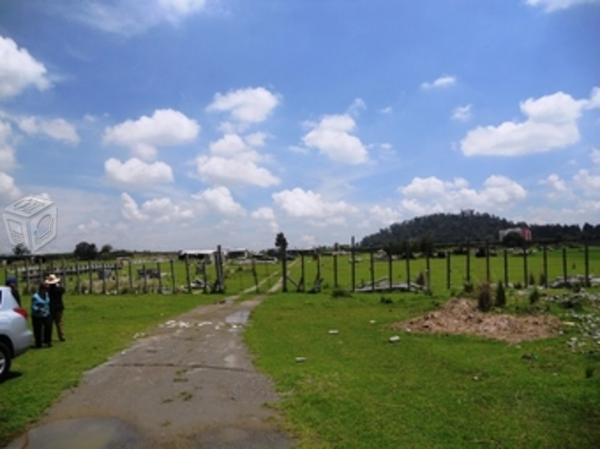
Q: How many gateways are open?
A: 1